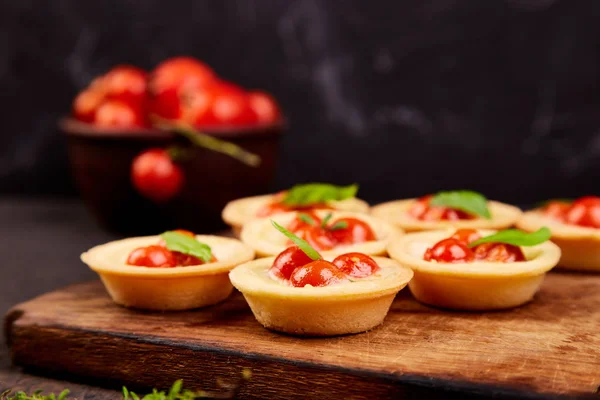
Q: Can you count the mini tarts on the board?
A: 7